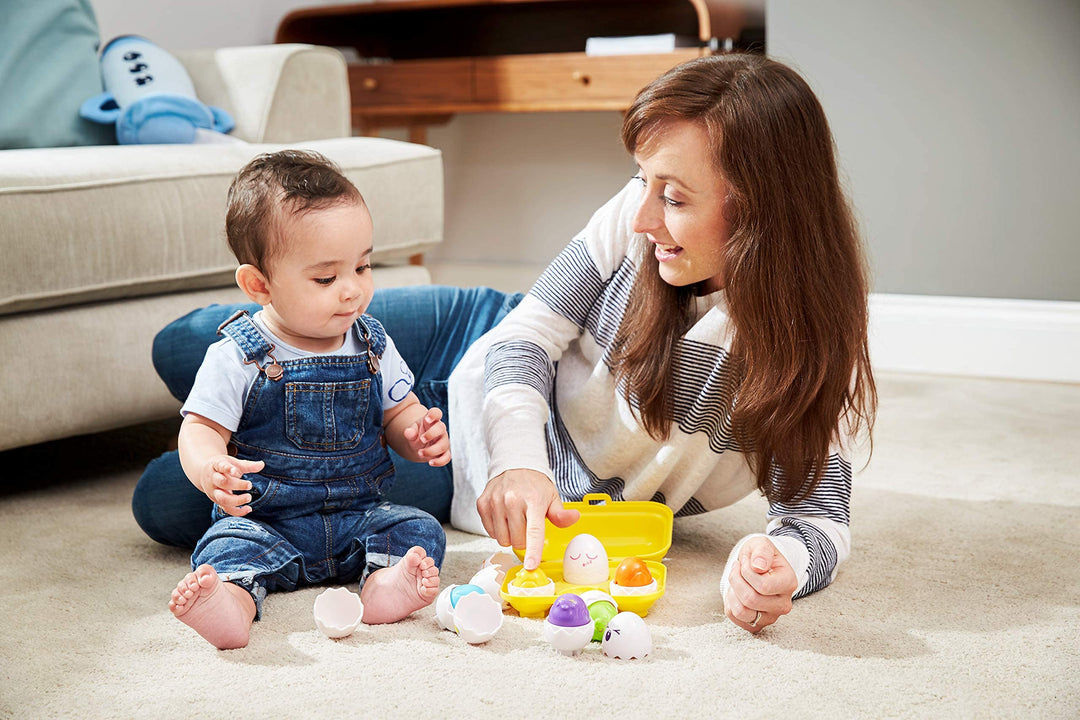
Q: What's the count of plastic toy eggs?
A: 6